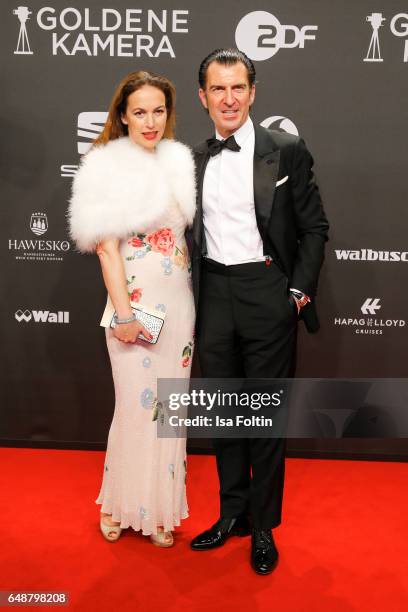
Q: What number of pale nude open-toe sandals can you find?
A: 2